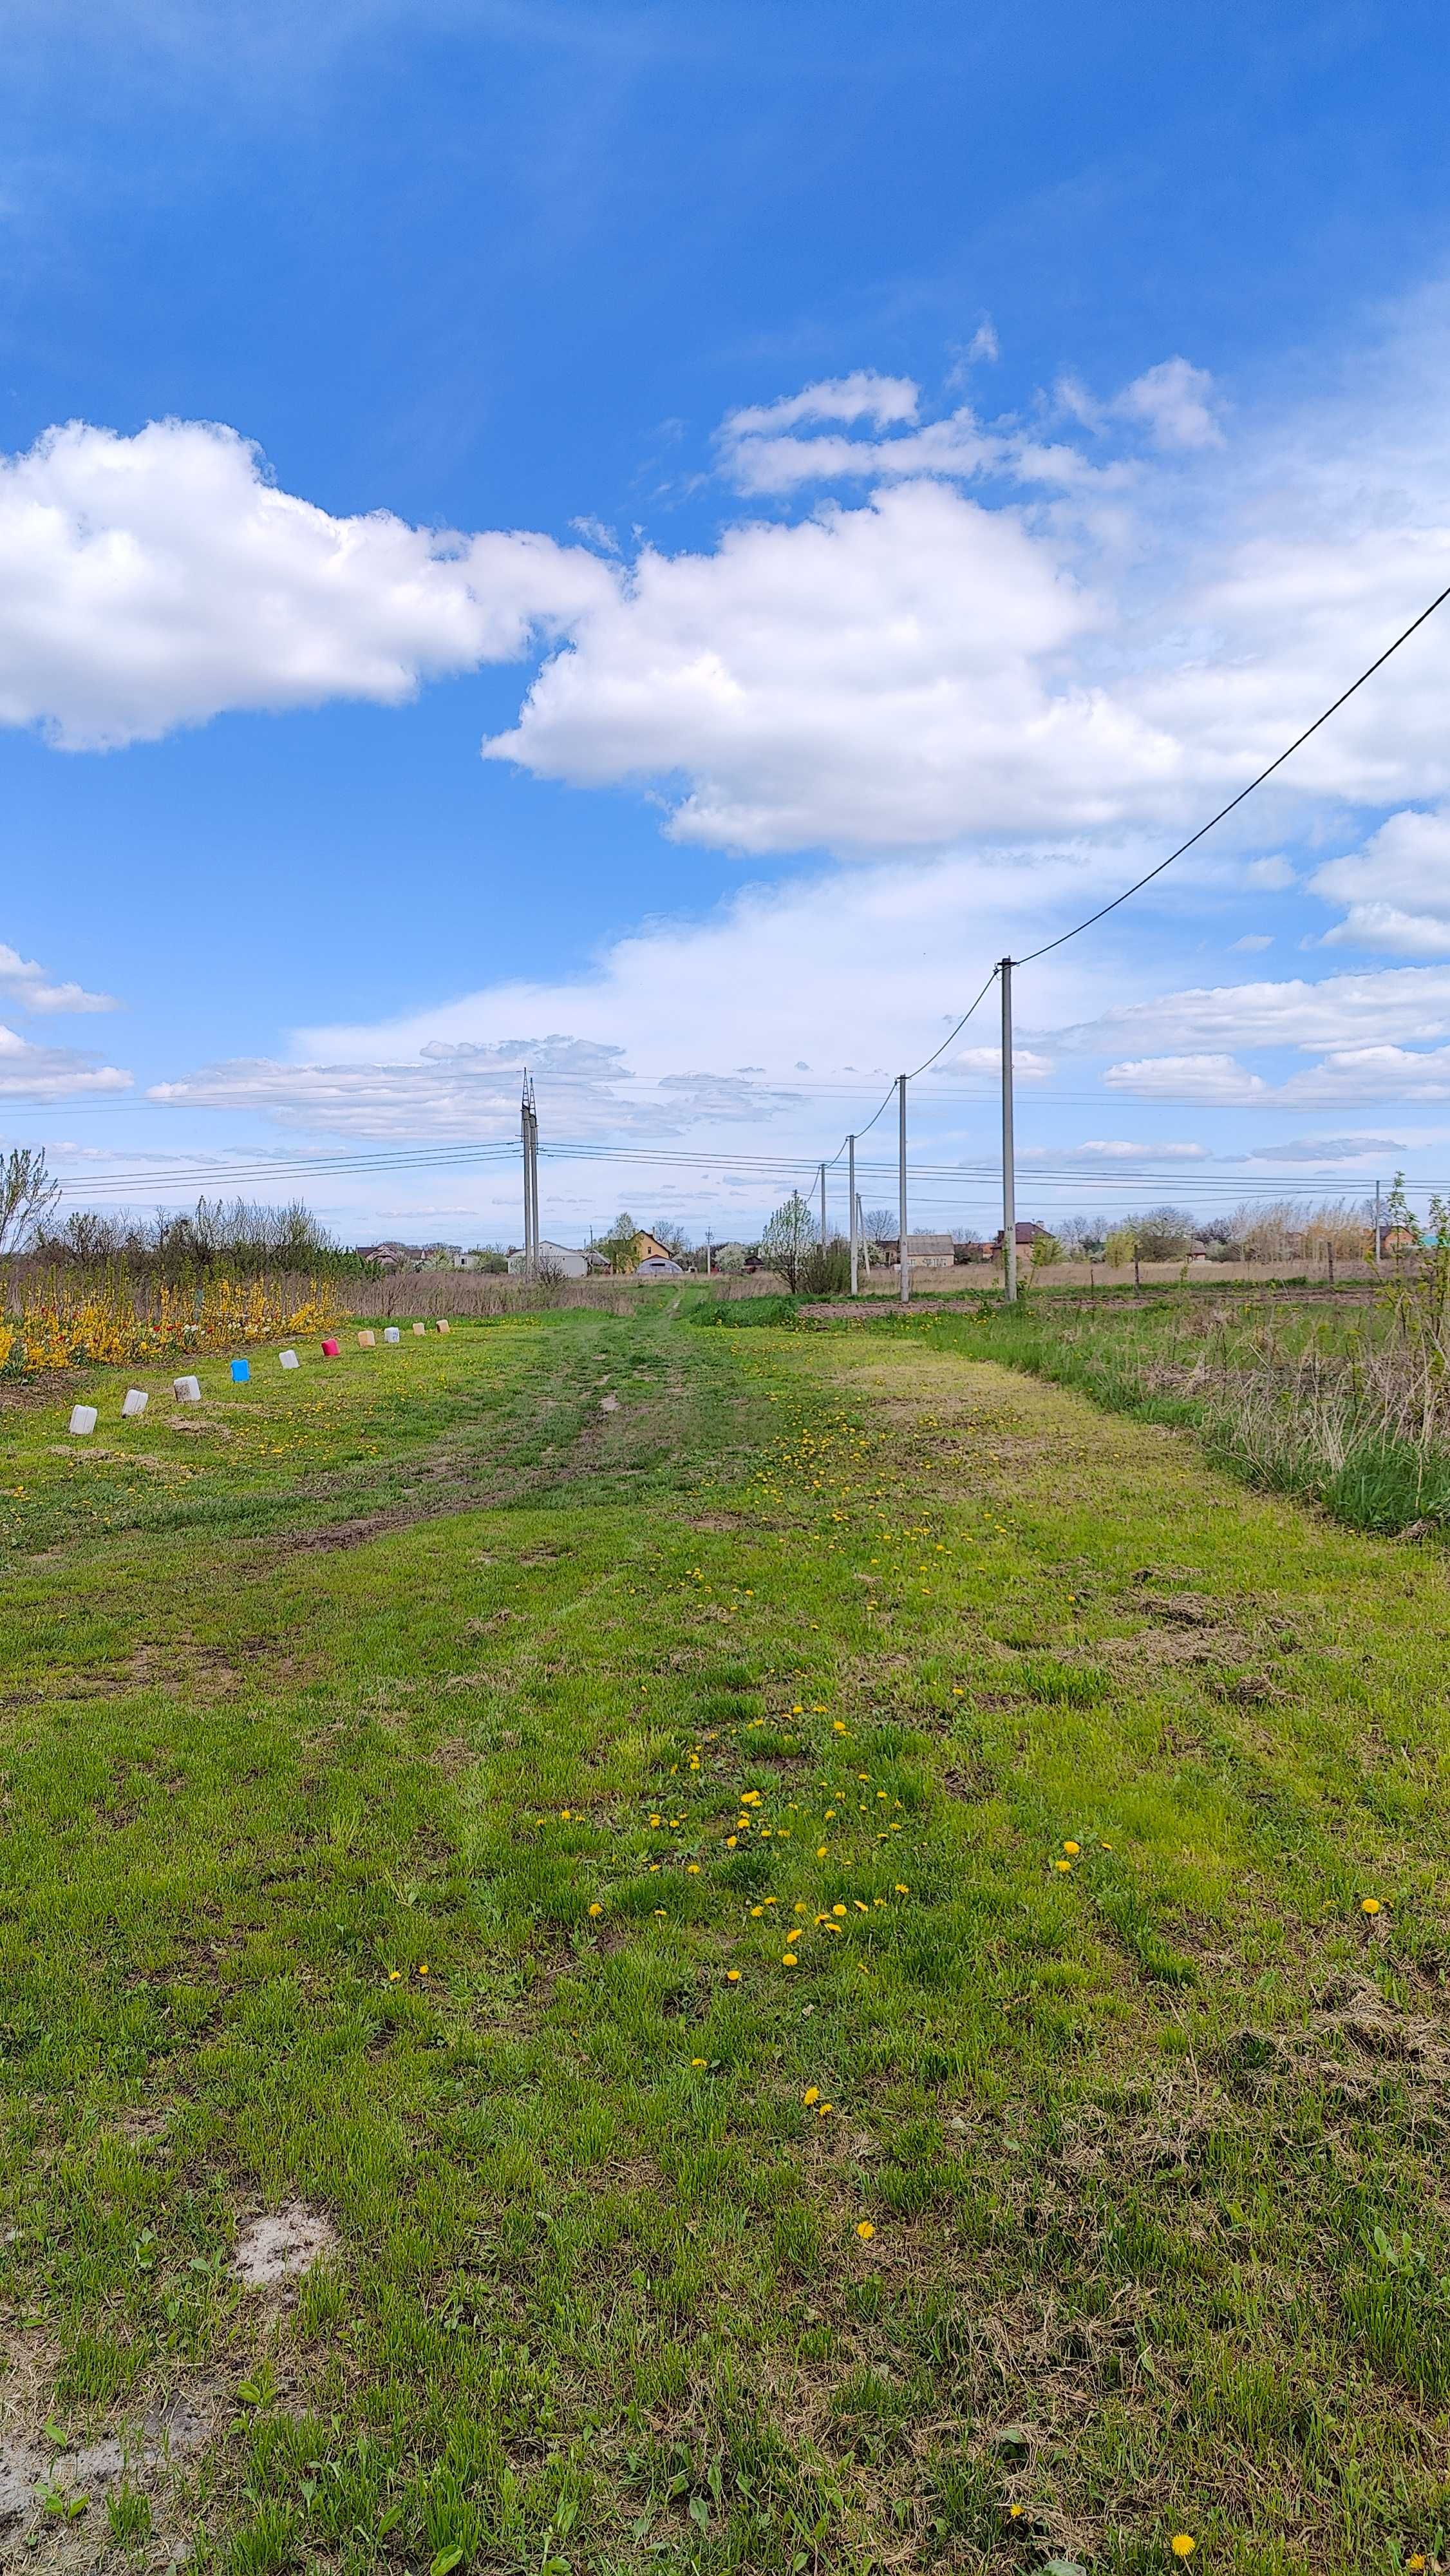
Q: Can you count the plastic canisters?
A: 10